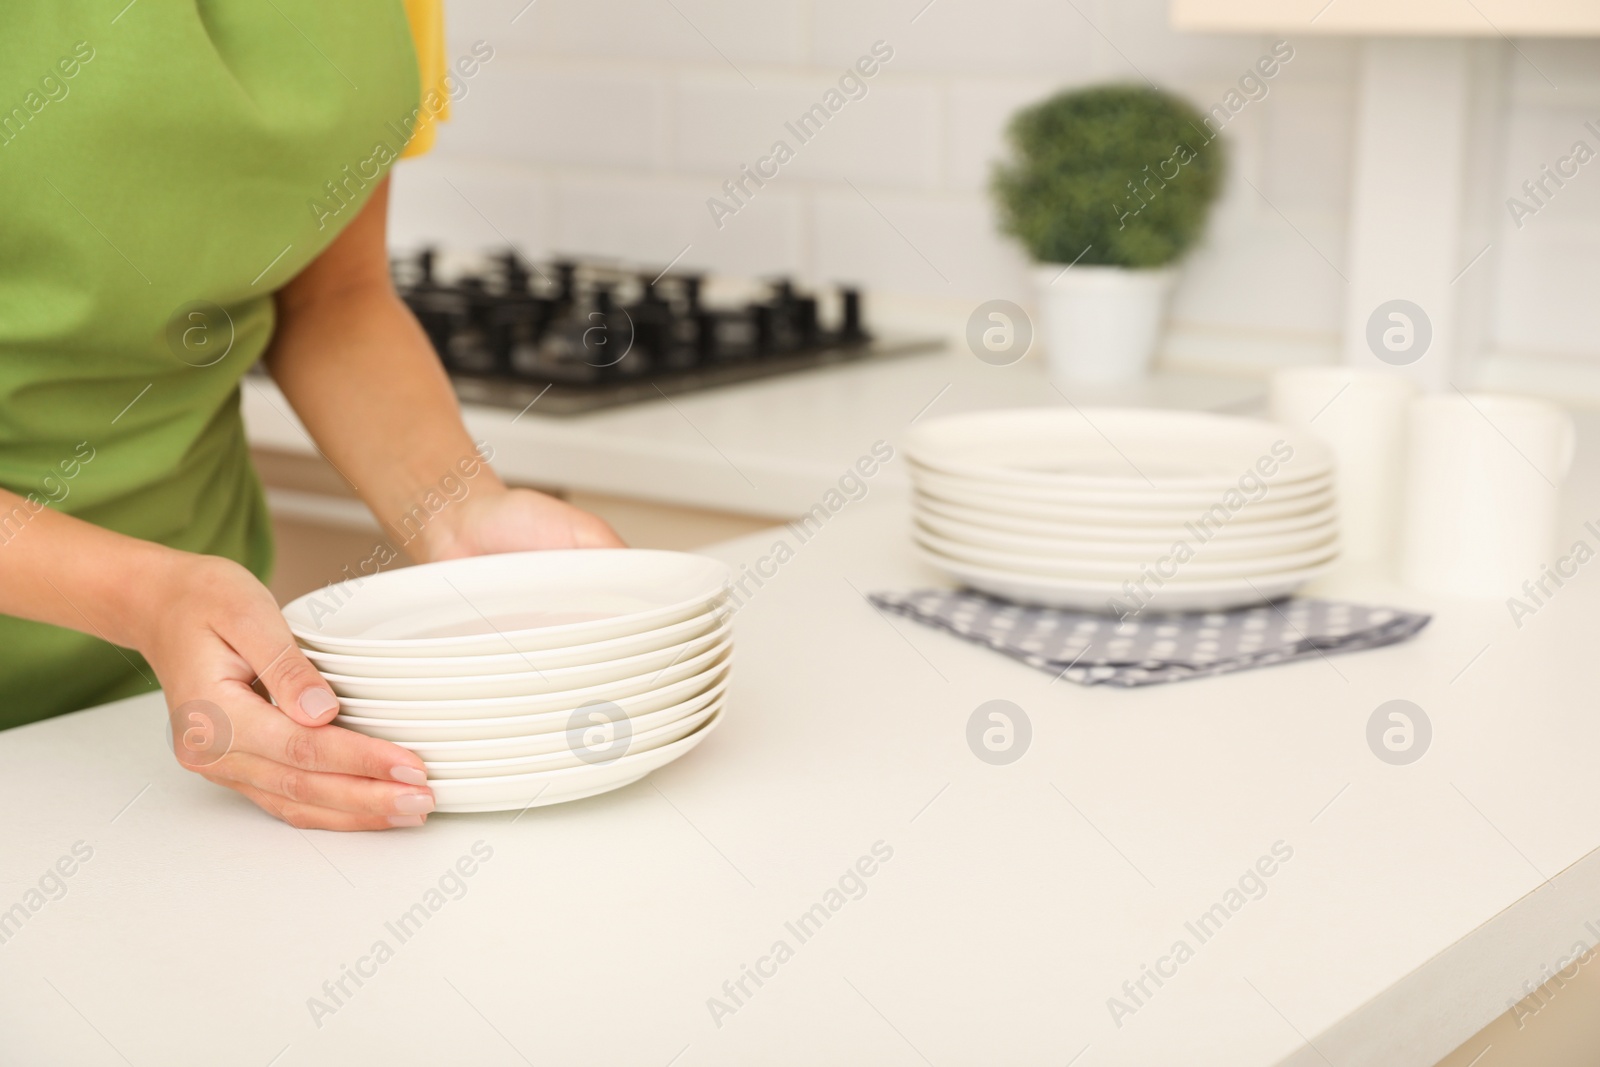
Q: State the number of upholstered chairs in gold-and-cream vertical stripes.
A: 0